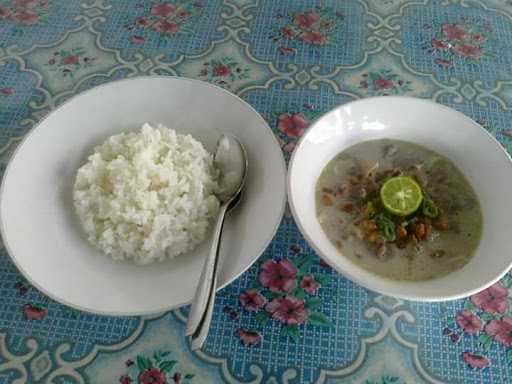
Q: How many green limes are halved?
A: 1